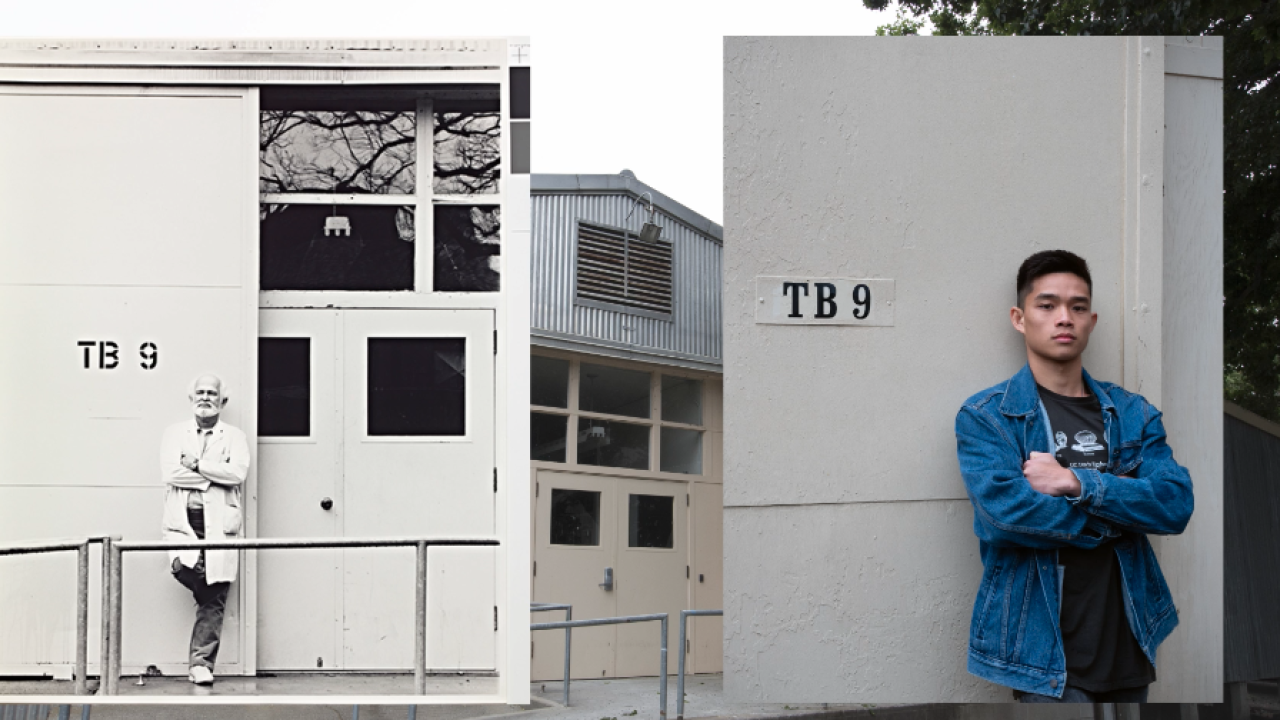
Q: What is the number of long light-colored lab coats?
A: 1